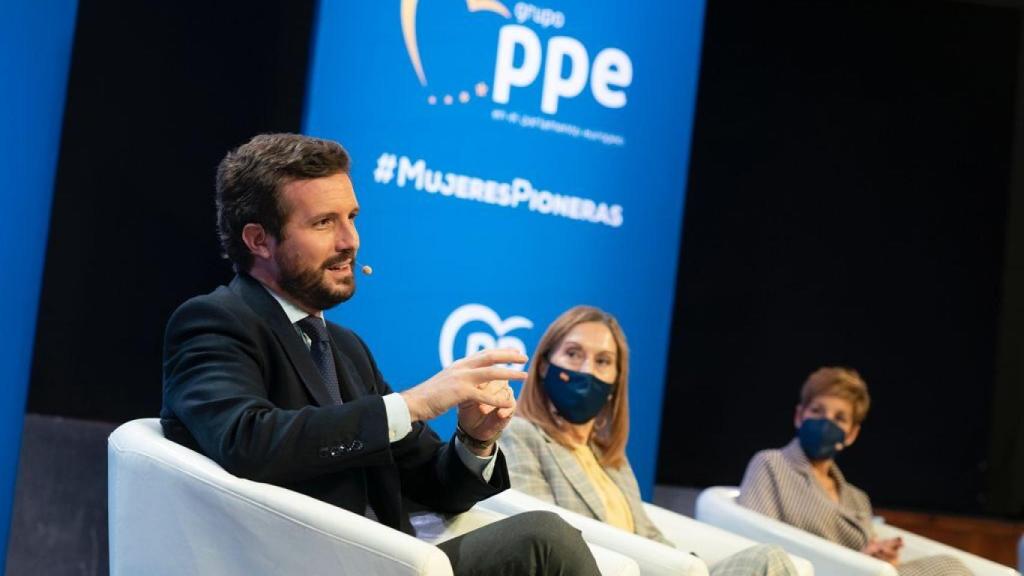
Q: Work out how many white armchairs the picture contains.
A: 3